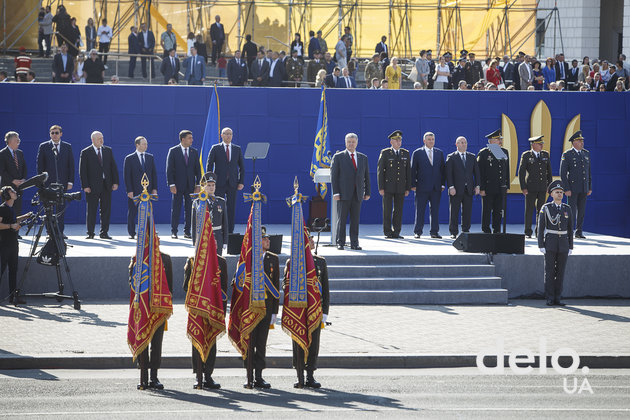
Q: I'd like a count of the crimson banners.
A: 4